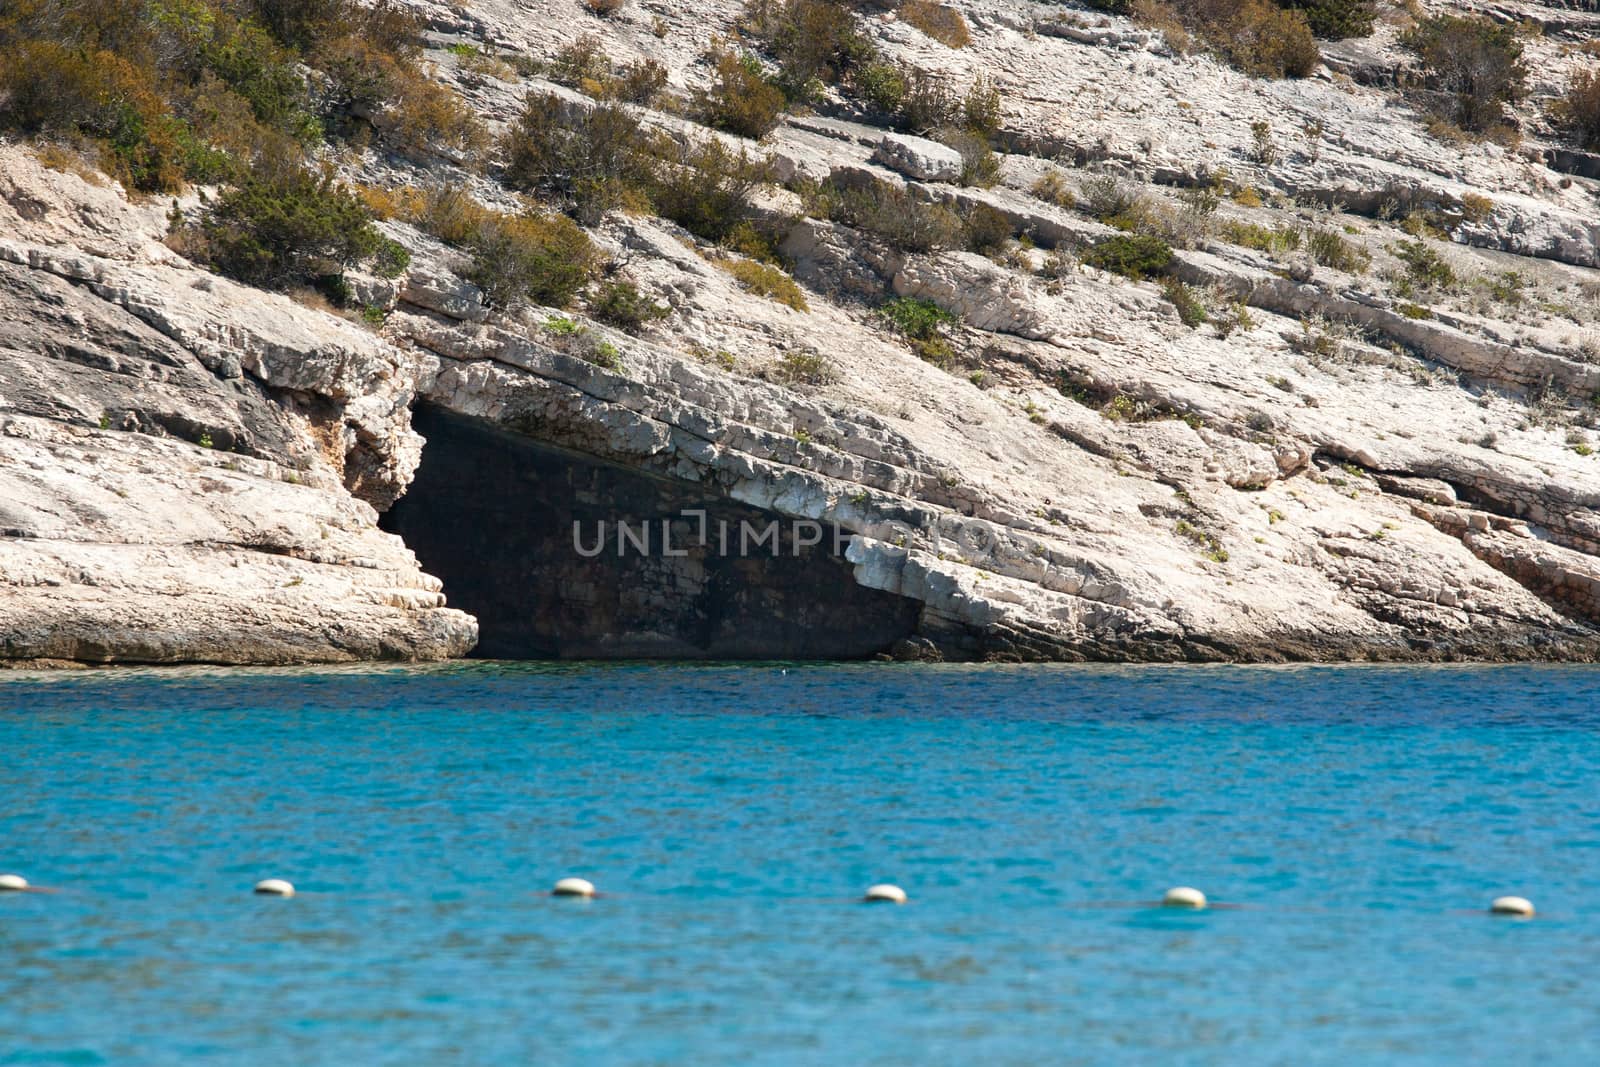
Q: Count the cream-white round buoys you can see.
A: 6